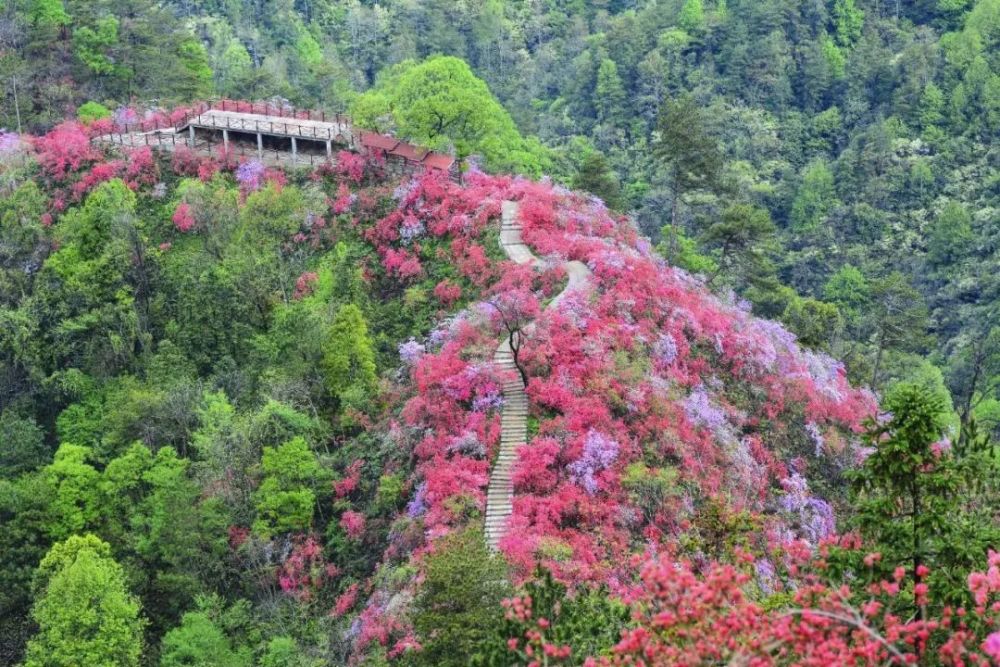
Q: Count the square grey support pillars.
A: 5